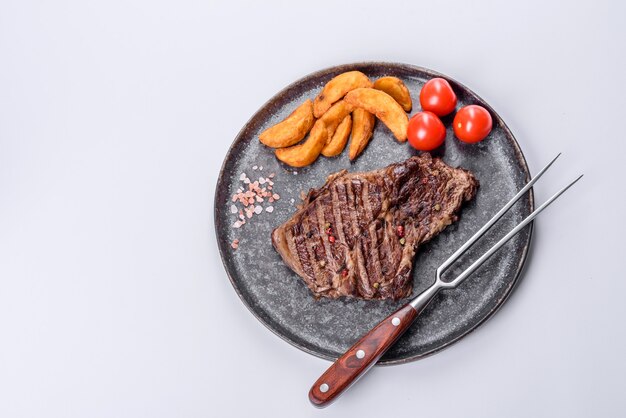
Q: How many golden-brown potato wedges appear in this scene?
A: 8